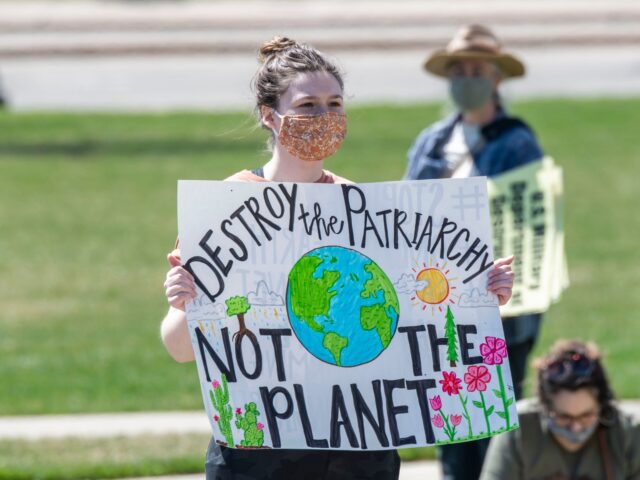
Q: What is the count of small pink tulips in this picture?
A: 3